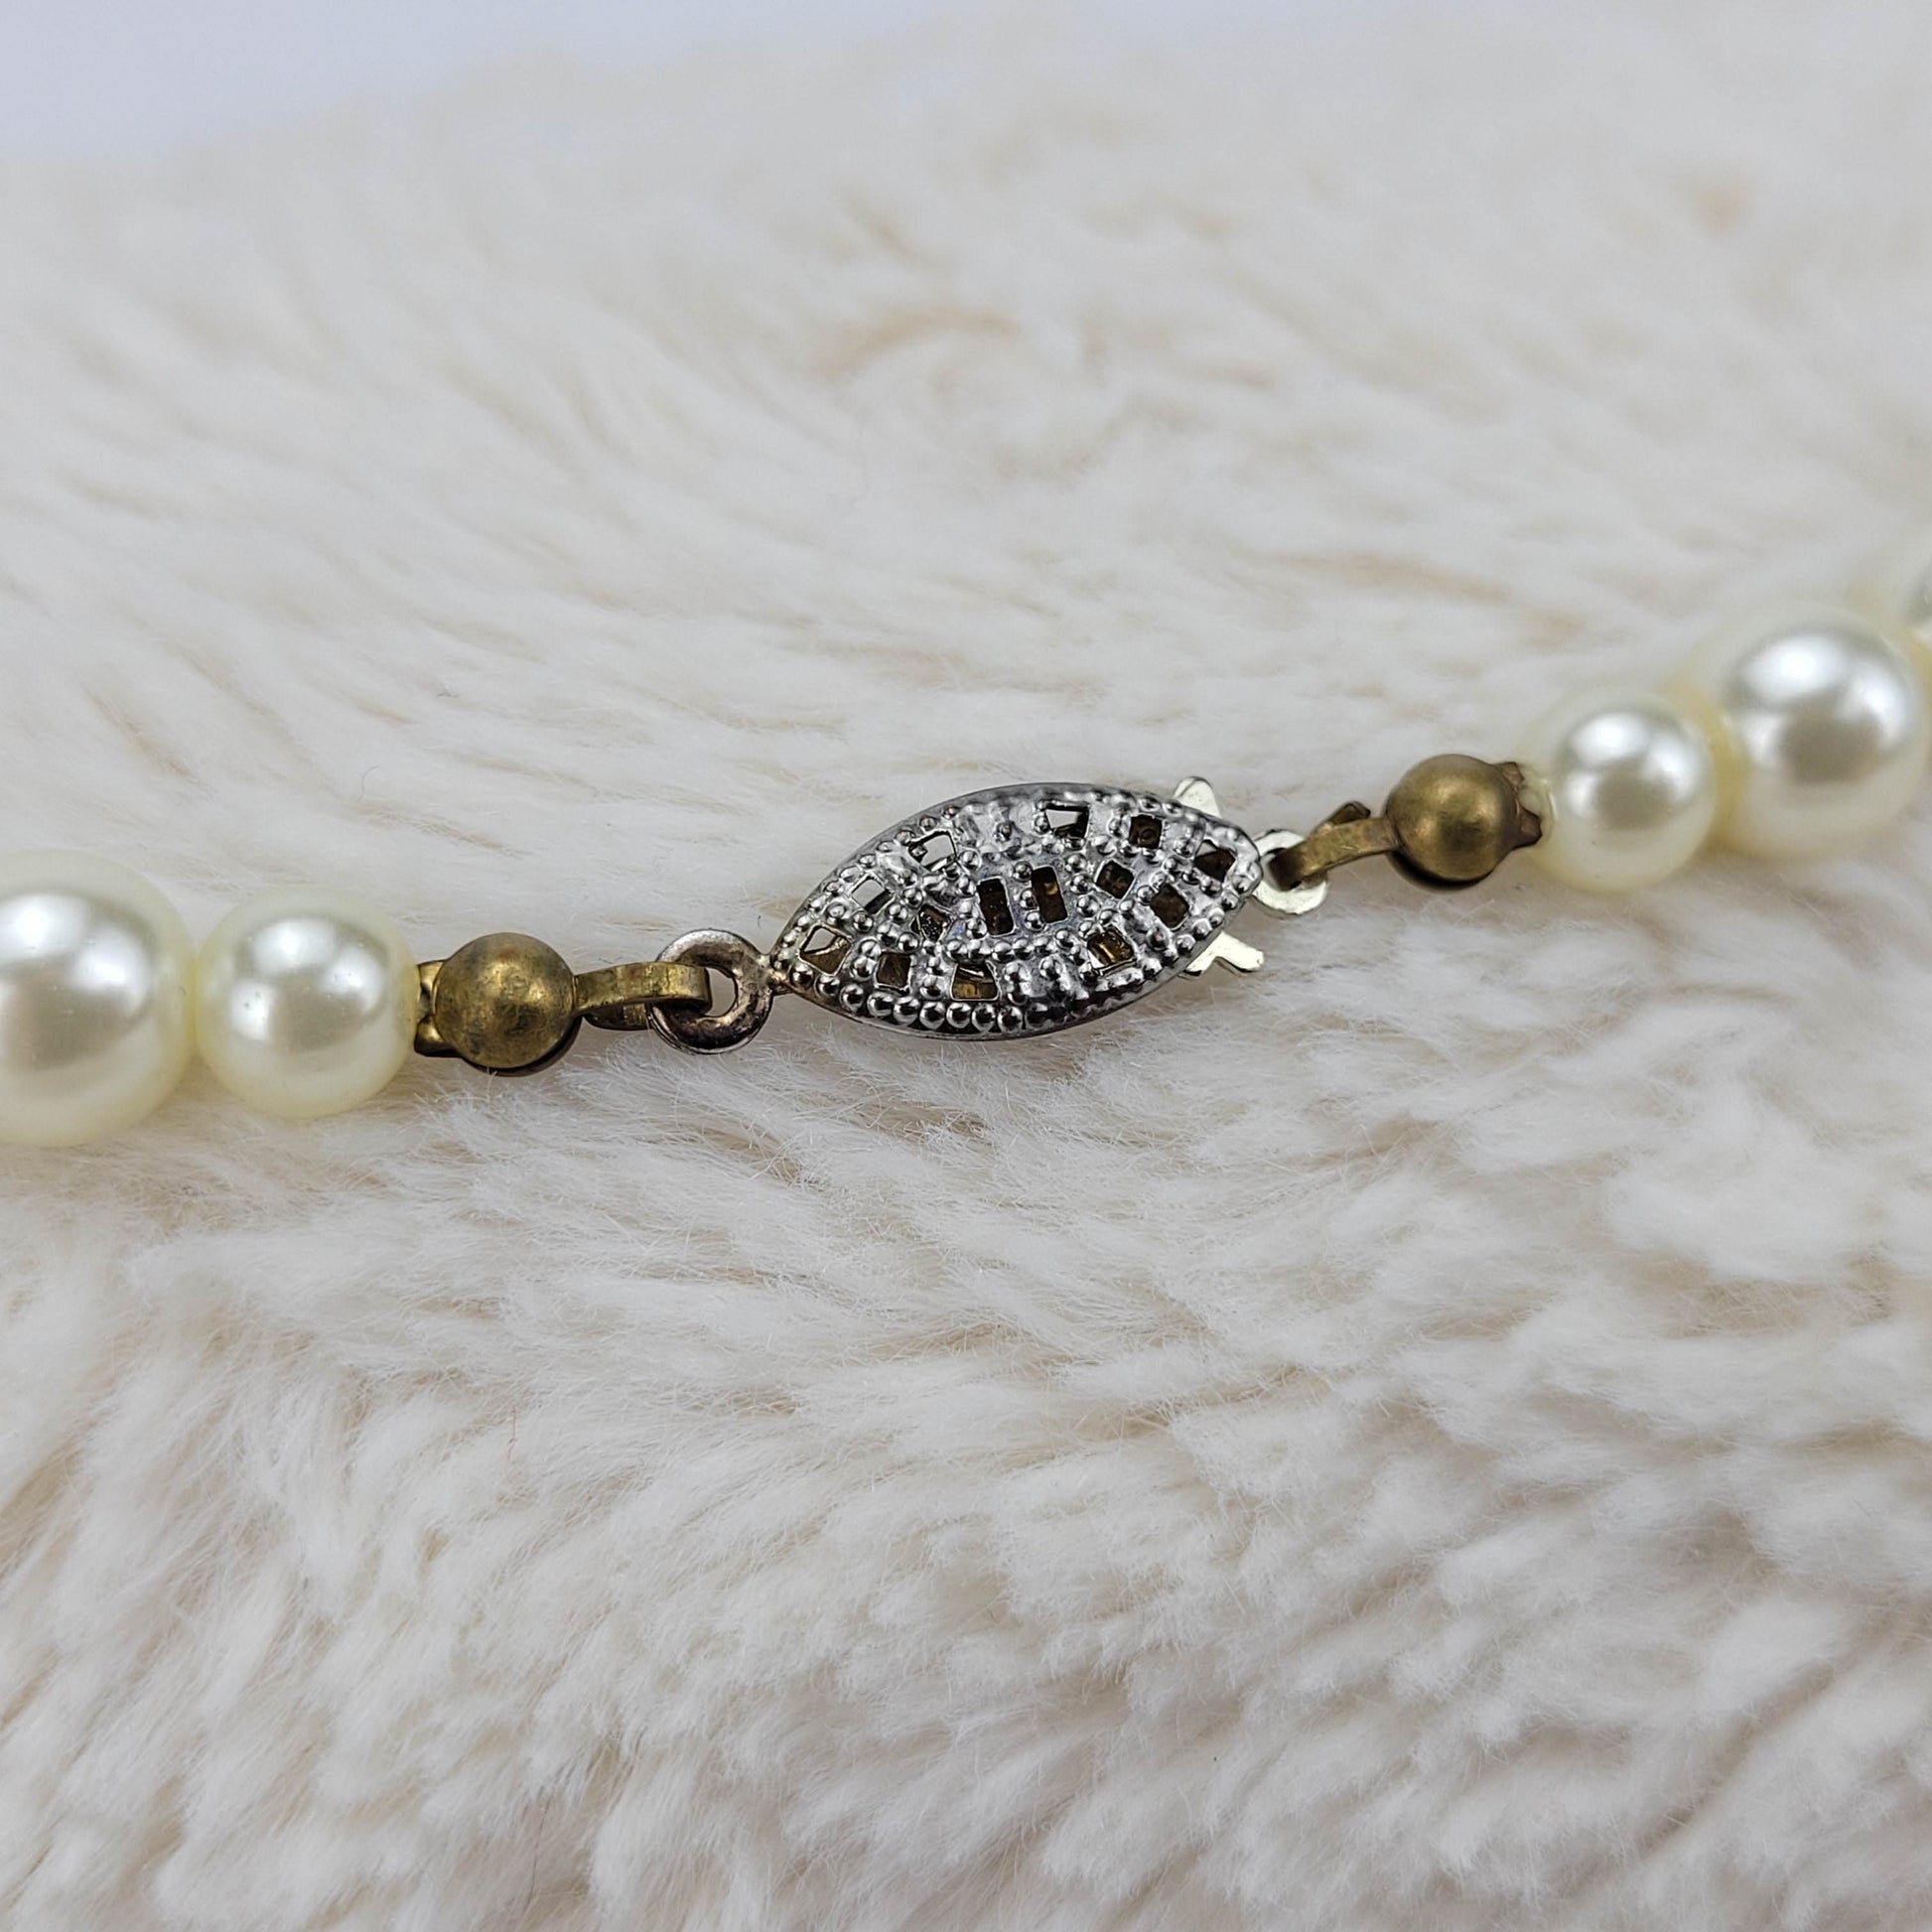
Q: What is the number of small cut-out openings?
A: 14